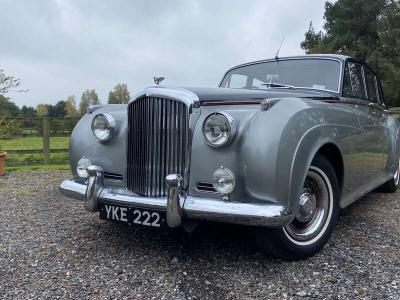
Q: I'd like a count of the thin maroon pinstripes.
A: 1